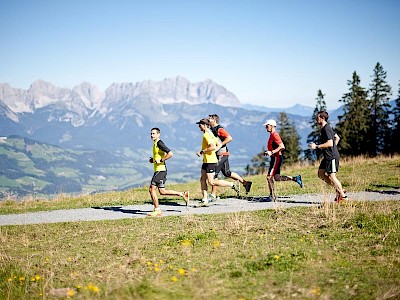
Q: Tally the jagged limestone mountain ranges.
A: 1